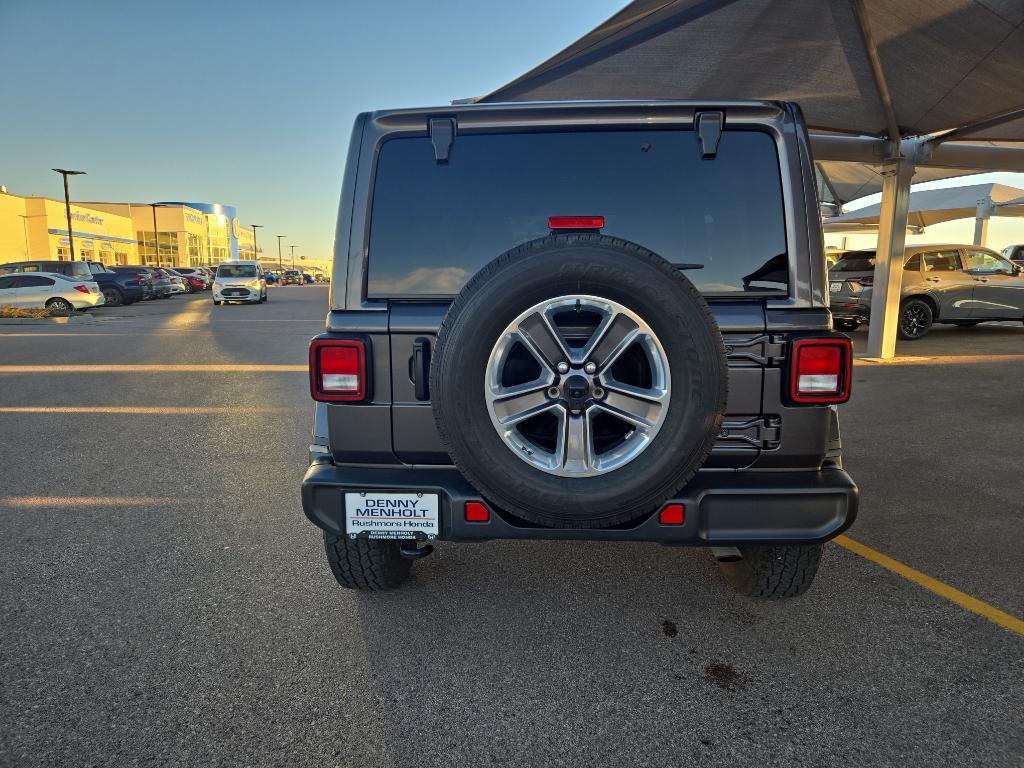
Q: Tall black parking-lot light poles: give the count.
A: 5